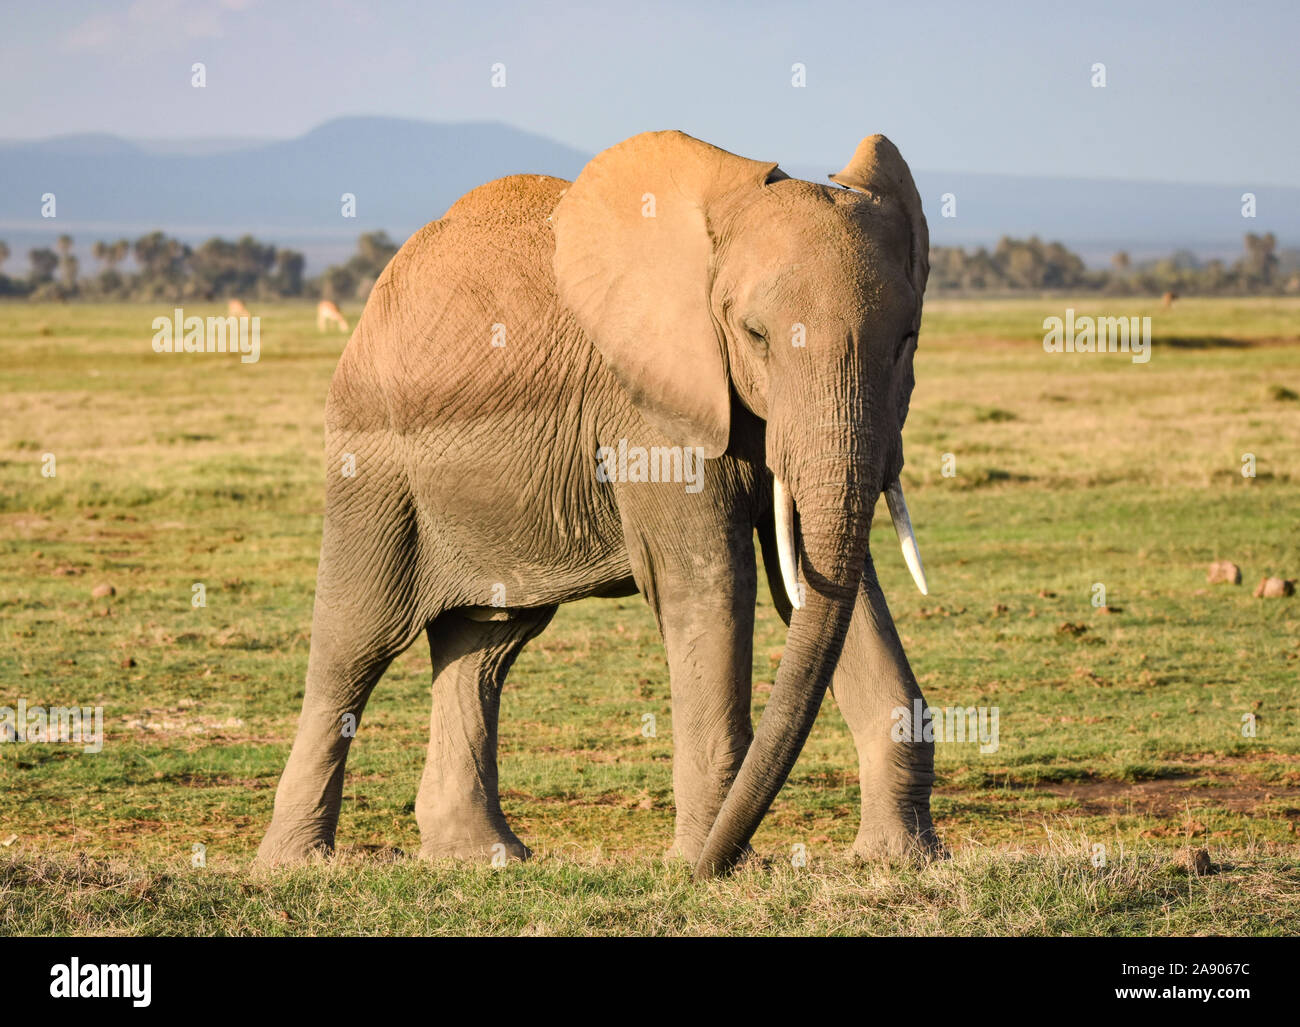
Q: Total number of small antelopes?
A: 2